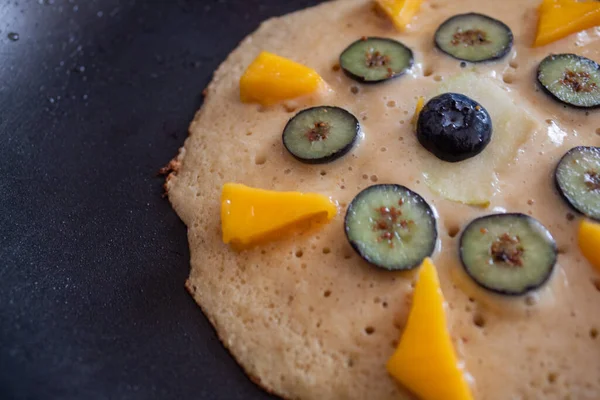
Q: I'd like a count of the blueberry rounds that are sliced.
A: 7